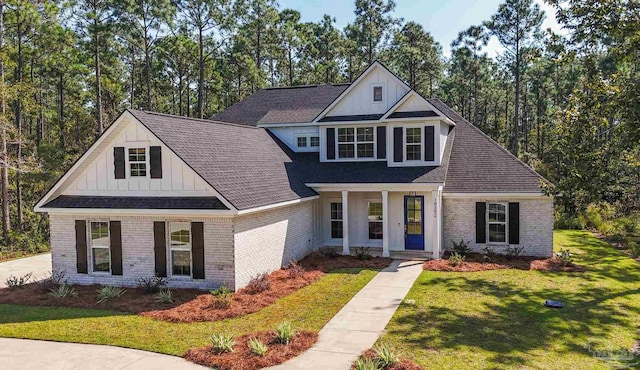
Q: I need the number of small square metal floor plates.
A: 0